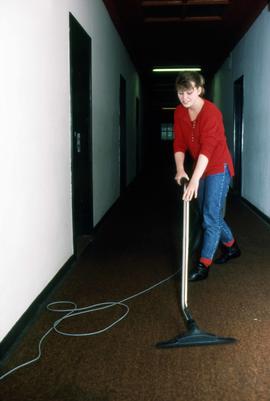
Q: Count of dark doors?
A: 4